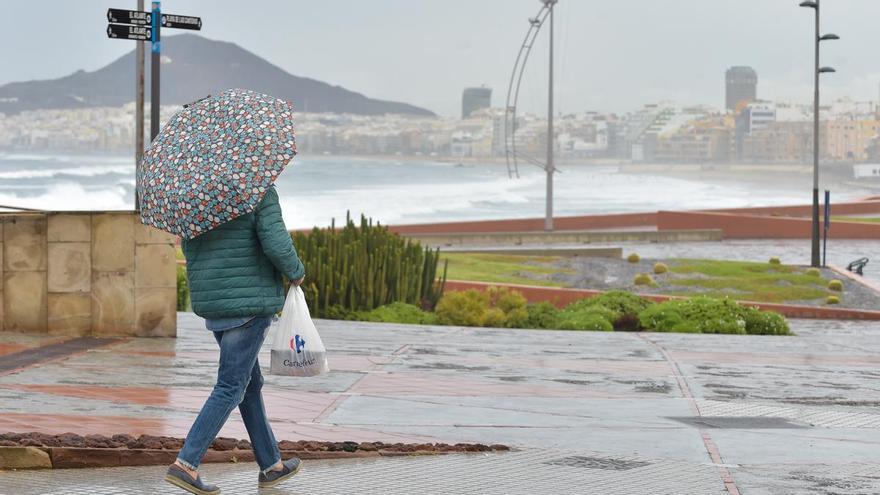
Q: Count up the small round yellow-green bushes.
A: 7